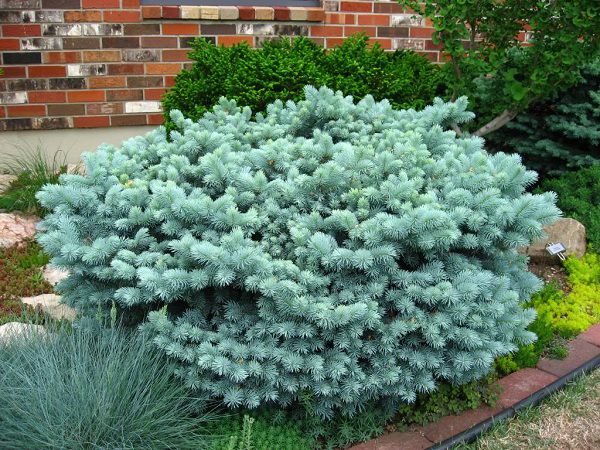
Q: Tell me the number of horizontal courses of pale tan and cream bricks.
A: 1